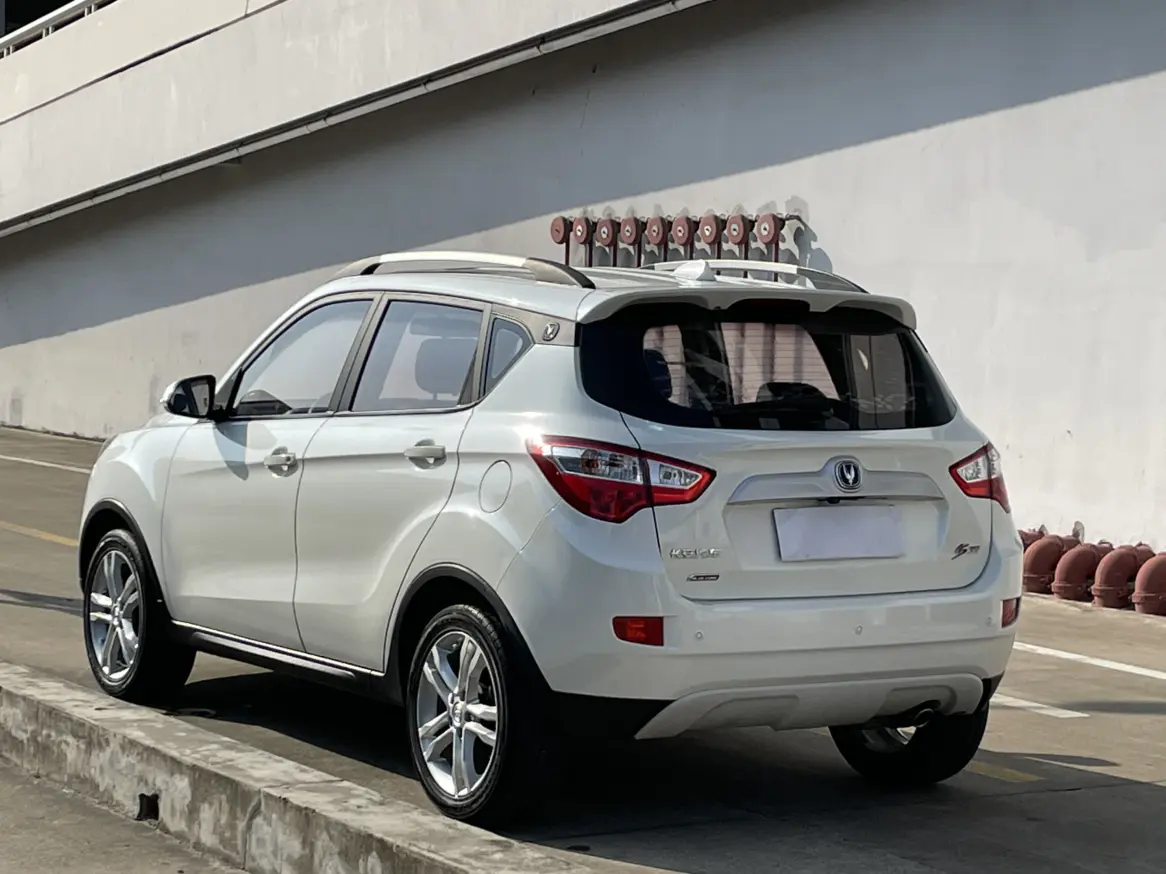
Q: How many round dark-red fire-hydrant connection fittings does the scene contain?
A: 9